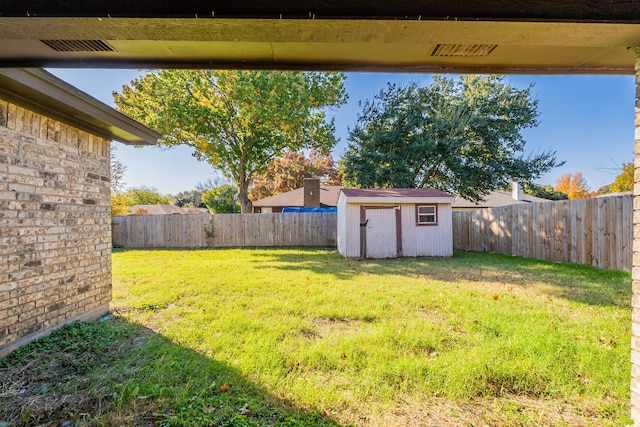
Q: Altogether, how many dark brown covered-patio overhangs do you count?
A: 1